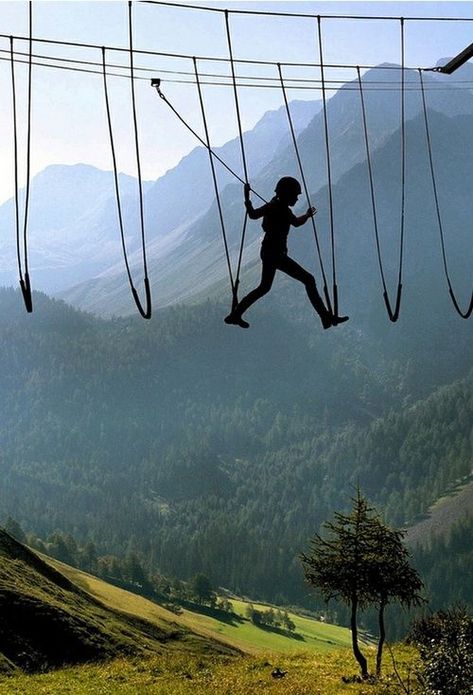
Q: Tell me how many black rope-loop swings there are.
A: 6